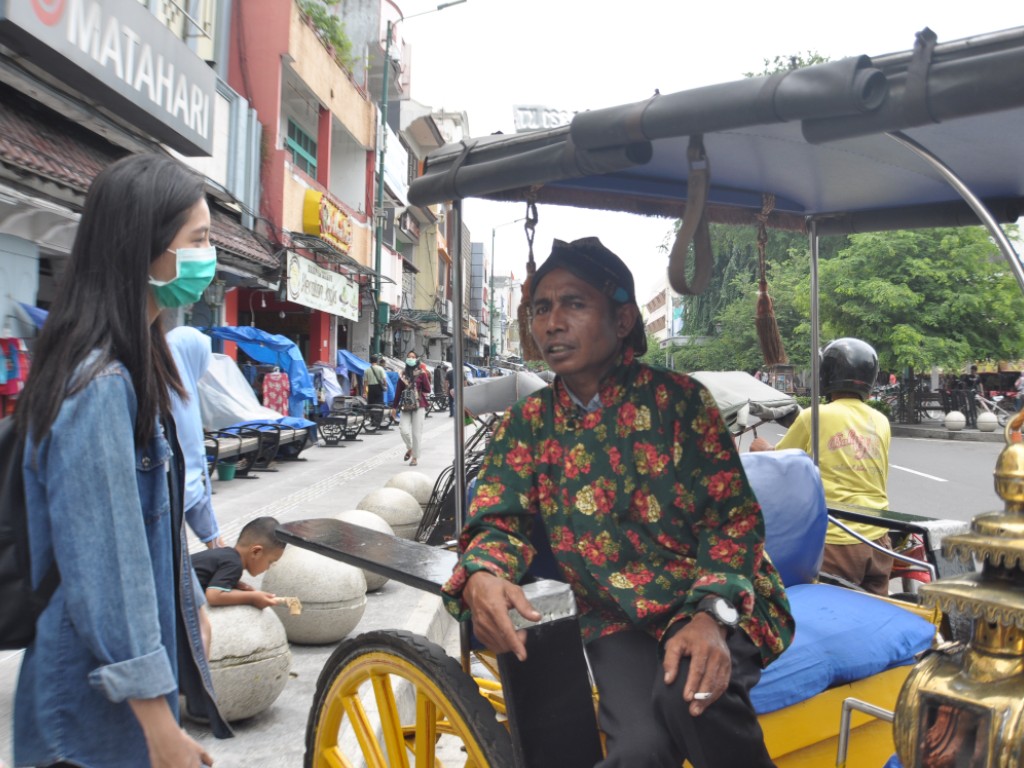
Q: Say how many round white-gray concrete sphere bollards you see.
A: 7